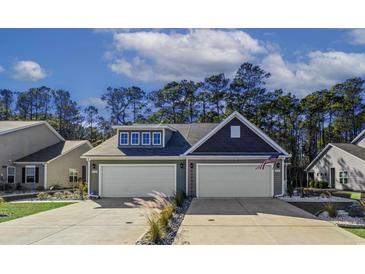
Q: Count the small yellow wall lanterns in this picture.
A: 0